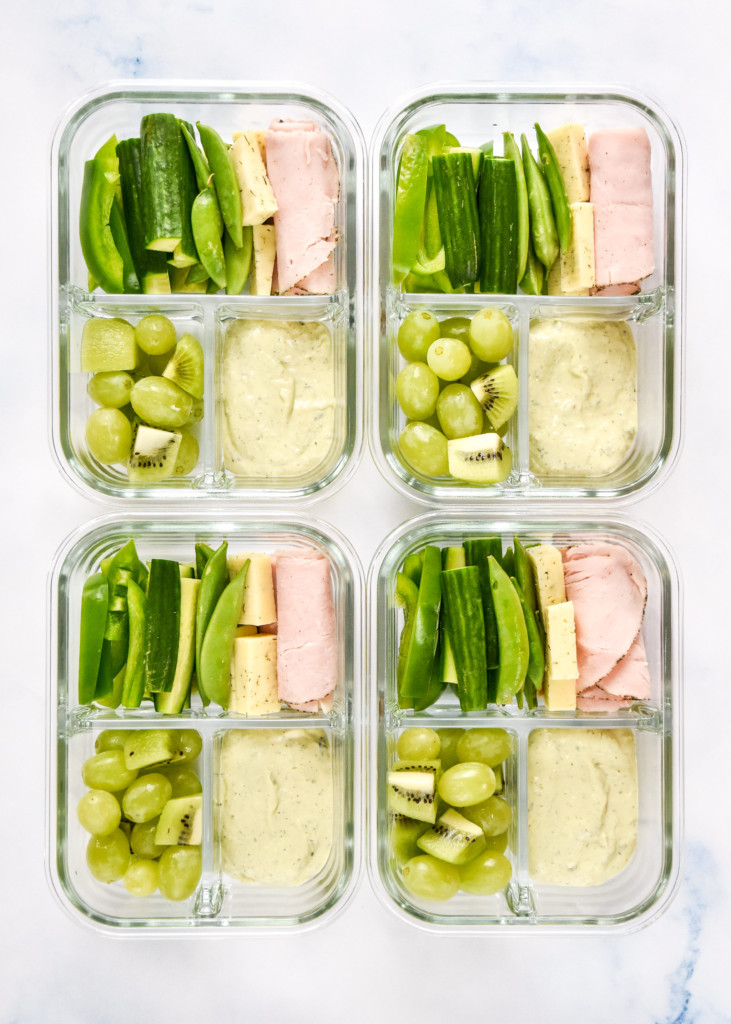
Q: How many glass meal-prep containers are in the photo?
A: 4